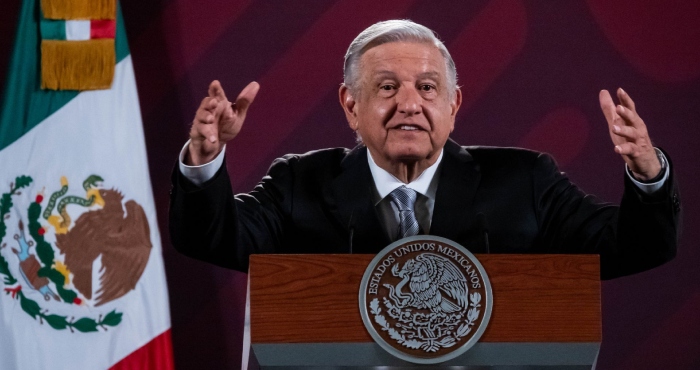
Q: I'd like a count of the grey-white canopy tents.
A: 0